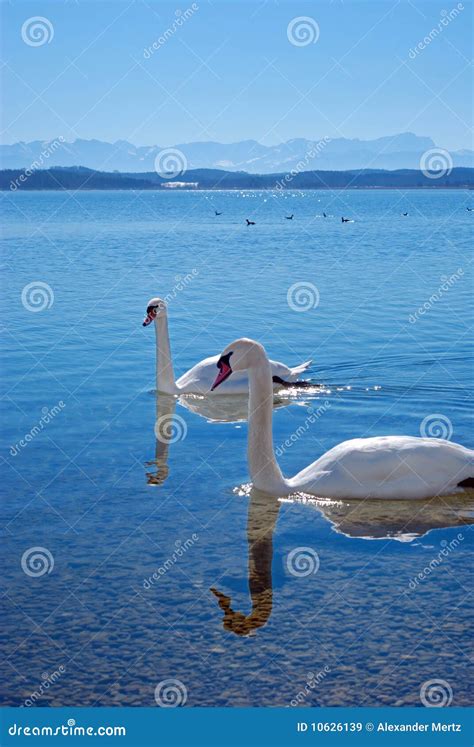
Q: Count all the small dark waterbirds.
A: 7